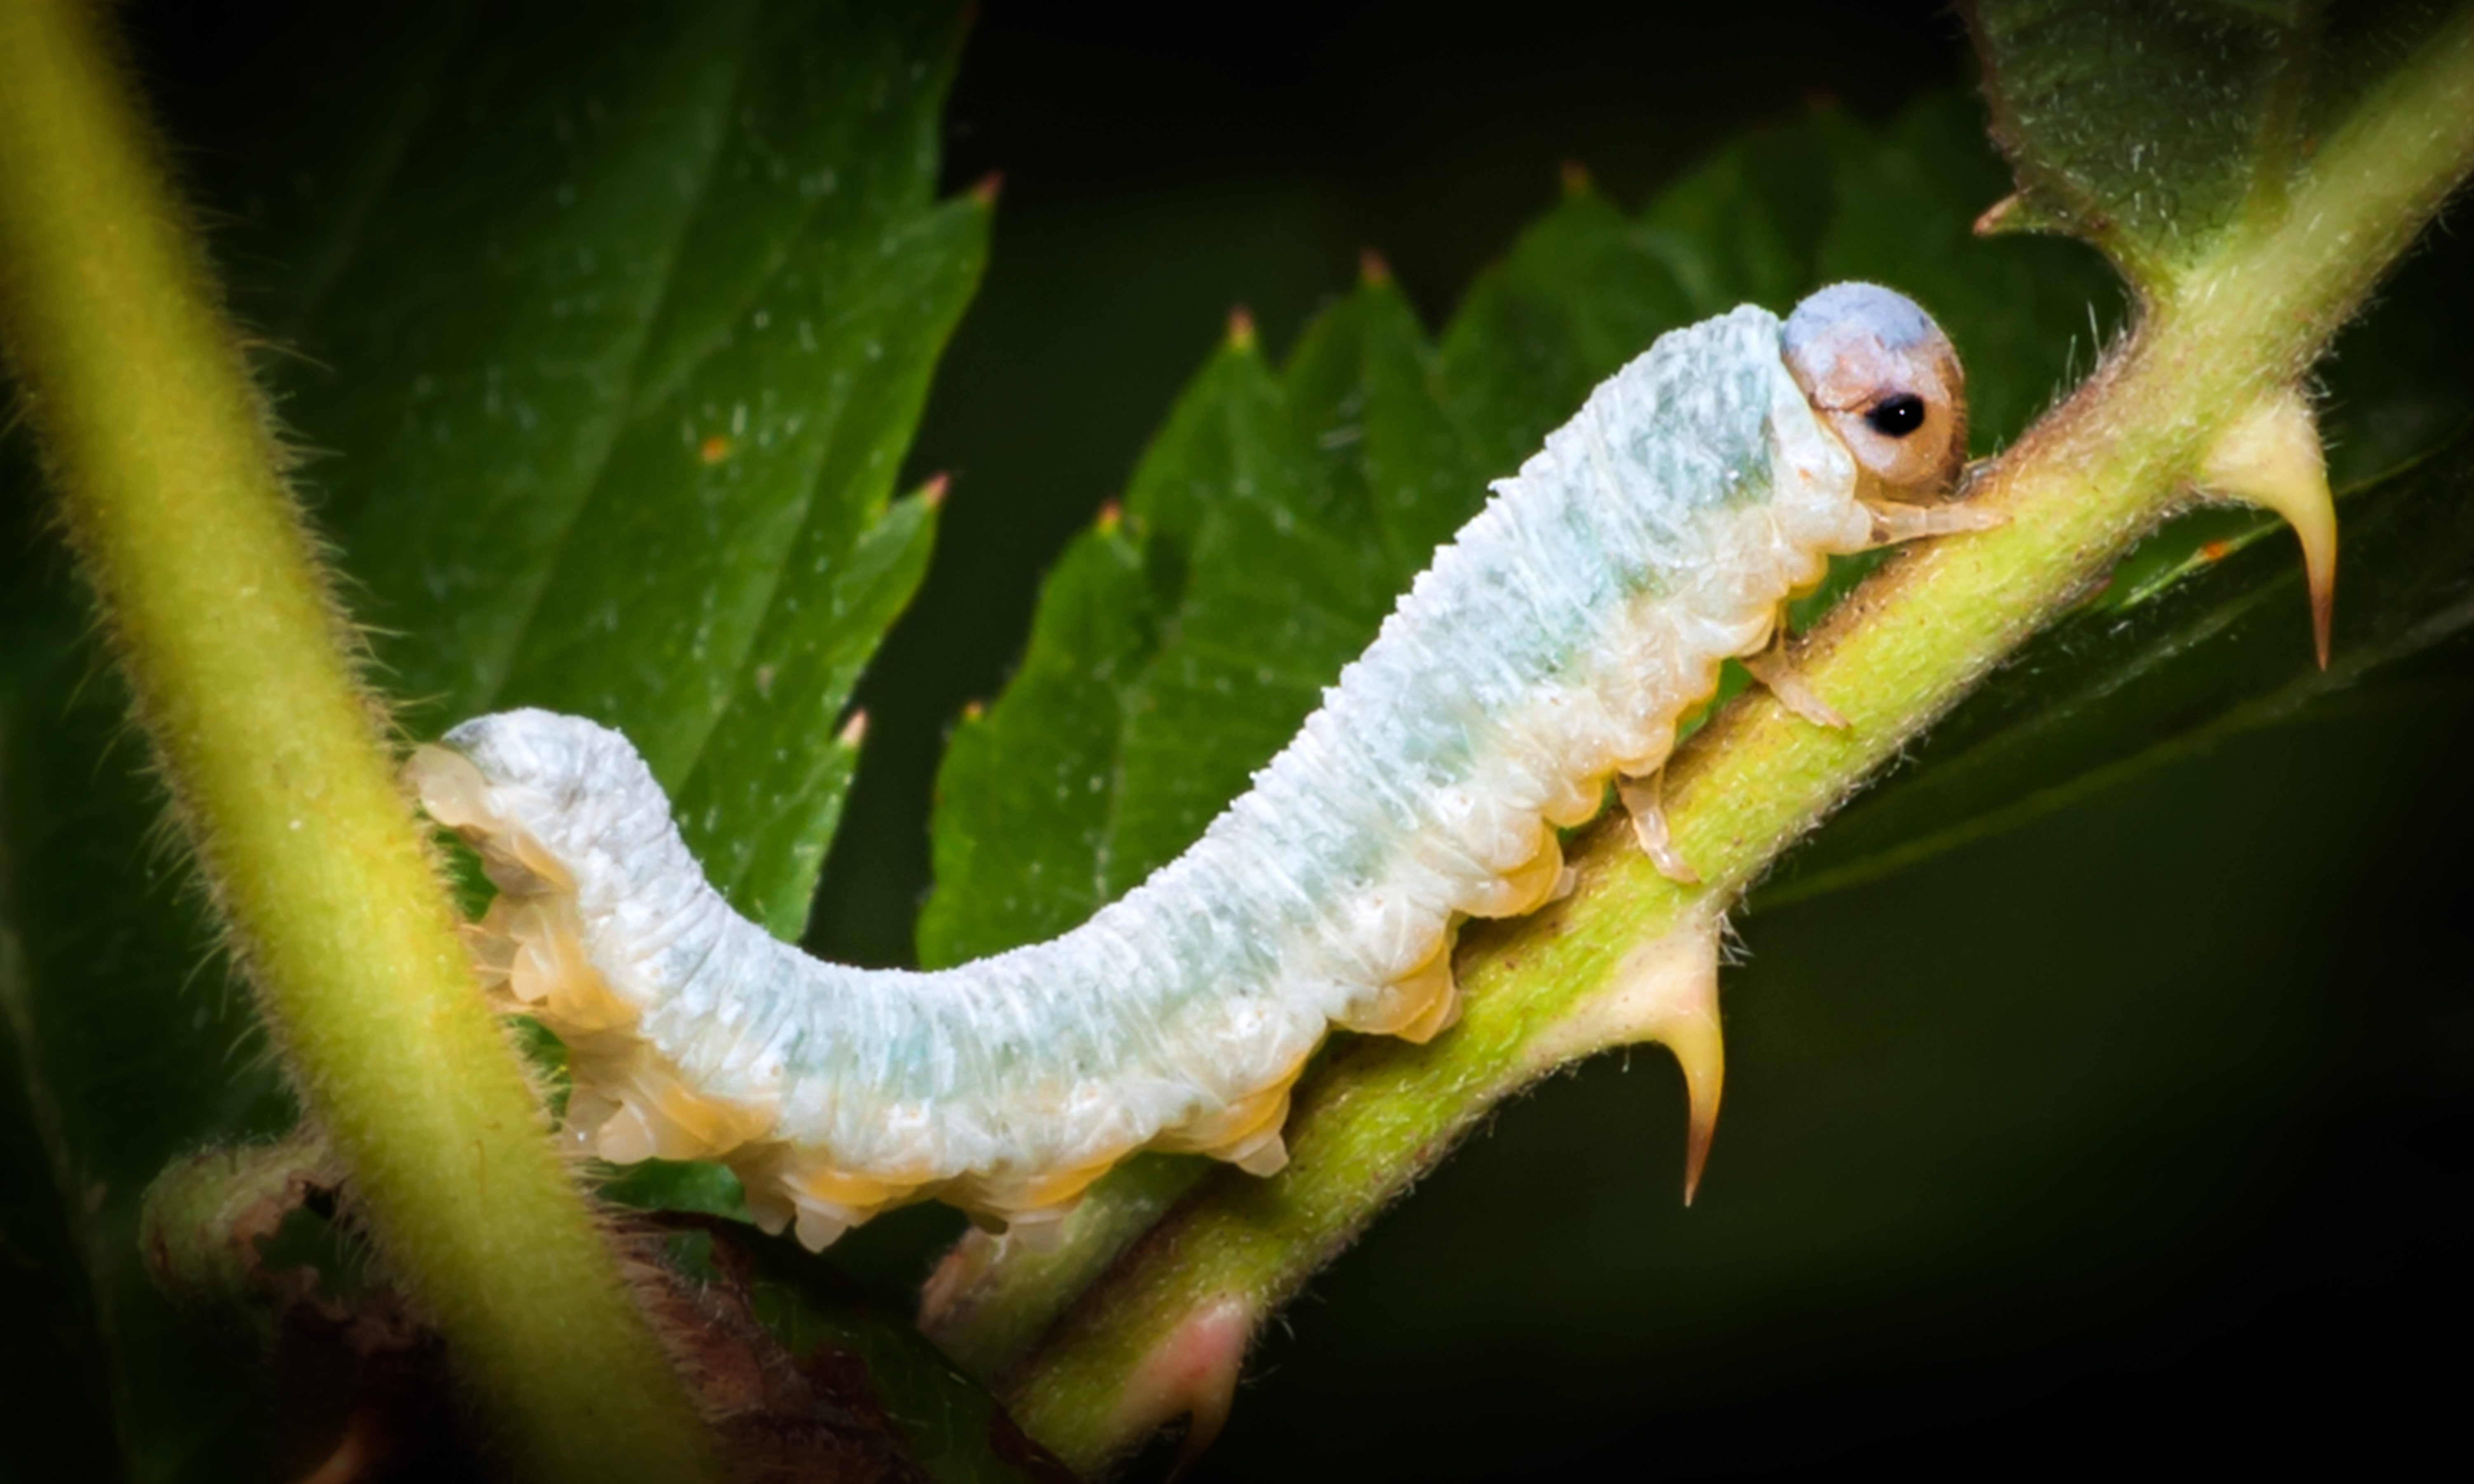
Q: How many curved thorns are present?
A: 3